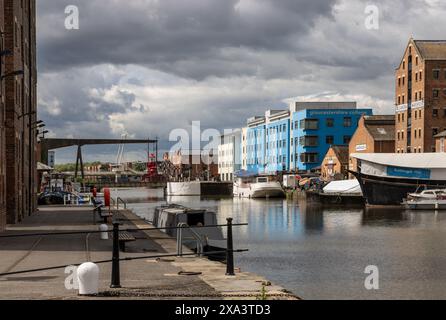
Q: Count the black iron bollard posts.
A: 2